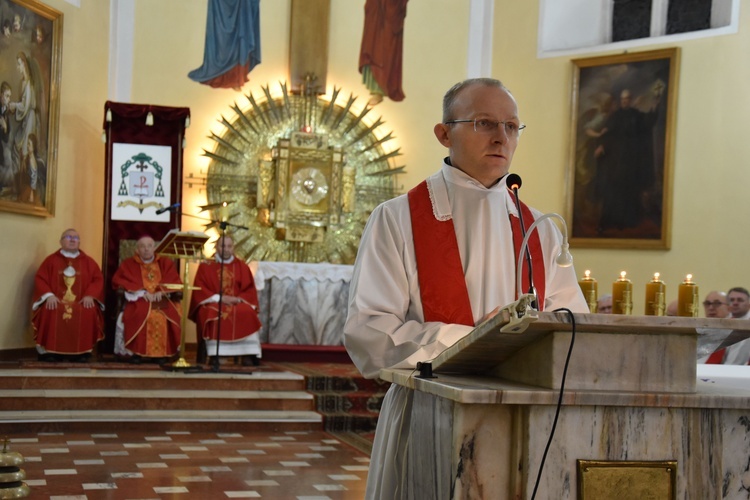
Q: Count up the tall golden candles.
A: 4